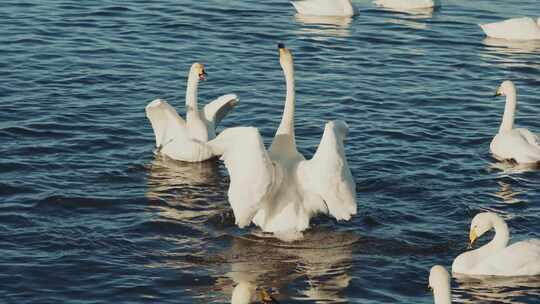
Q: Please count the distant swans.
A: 3